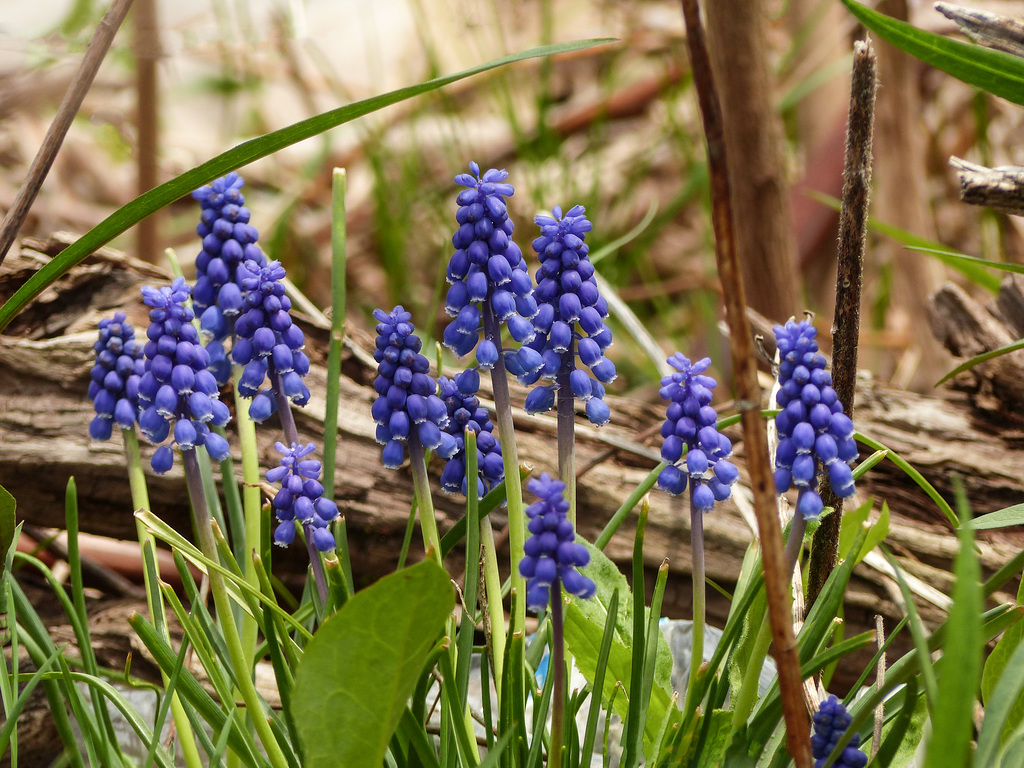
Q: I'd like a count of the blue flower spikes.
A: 13